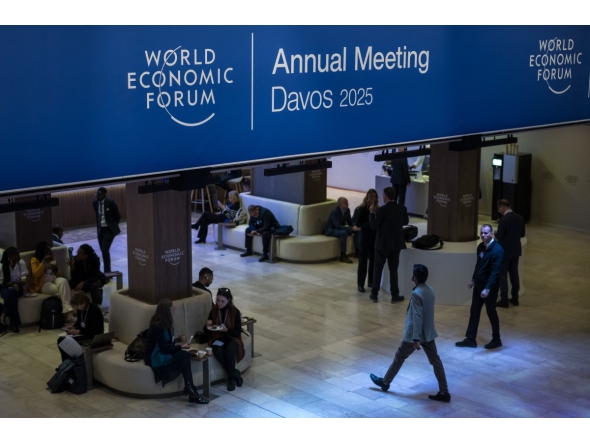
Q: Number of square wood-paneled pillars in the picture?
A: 4